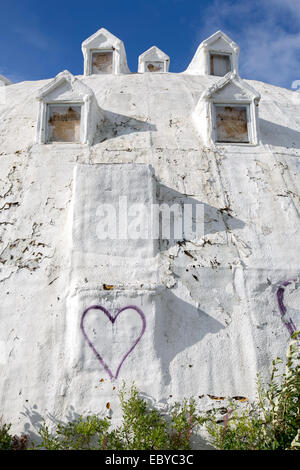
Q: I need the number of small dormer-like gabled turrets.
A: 5